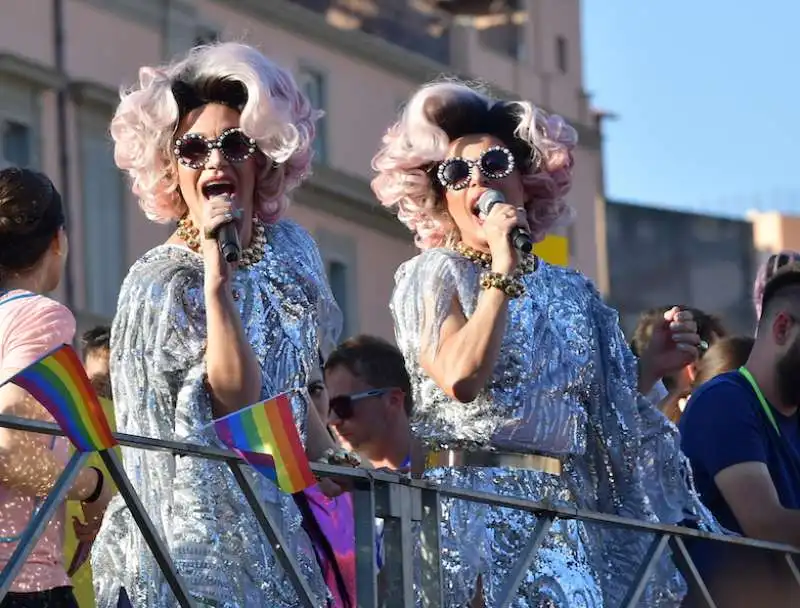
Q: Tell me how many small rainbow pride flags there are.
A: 2